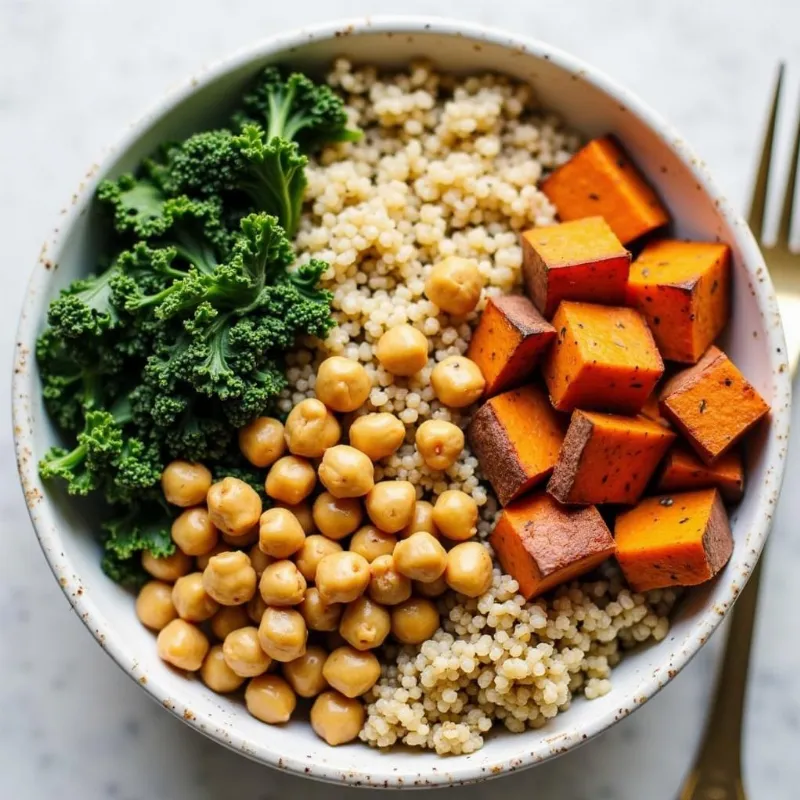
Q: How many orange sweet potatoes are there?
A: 11